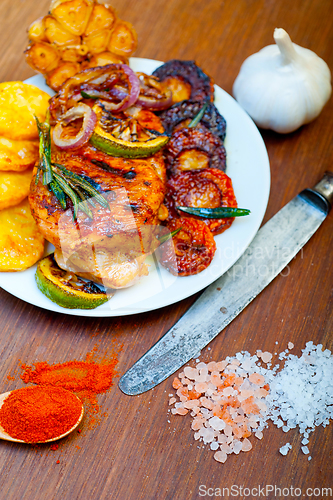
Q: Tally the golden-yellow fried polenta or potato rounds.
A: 4